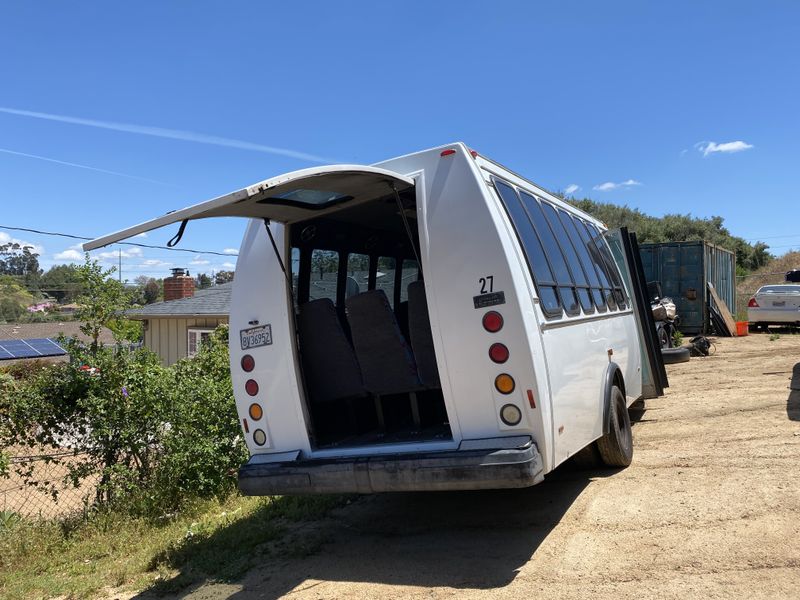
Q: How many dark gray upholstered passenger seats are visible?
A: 3